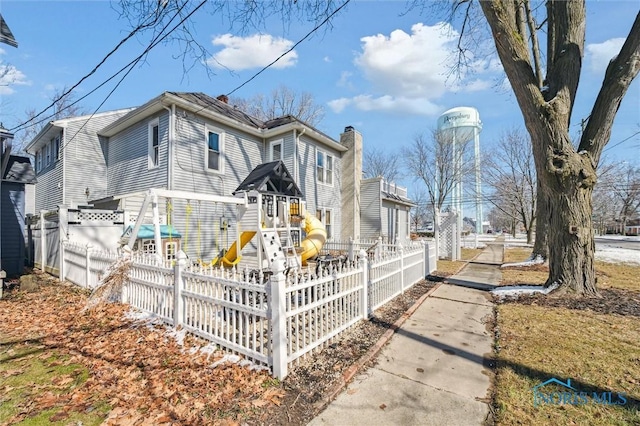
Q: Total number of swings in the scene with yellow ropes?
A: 3